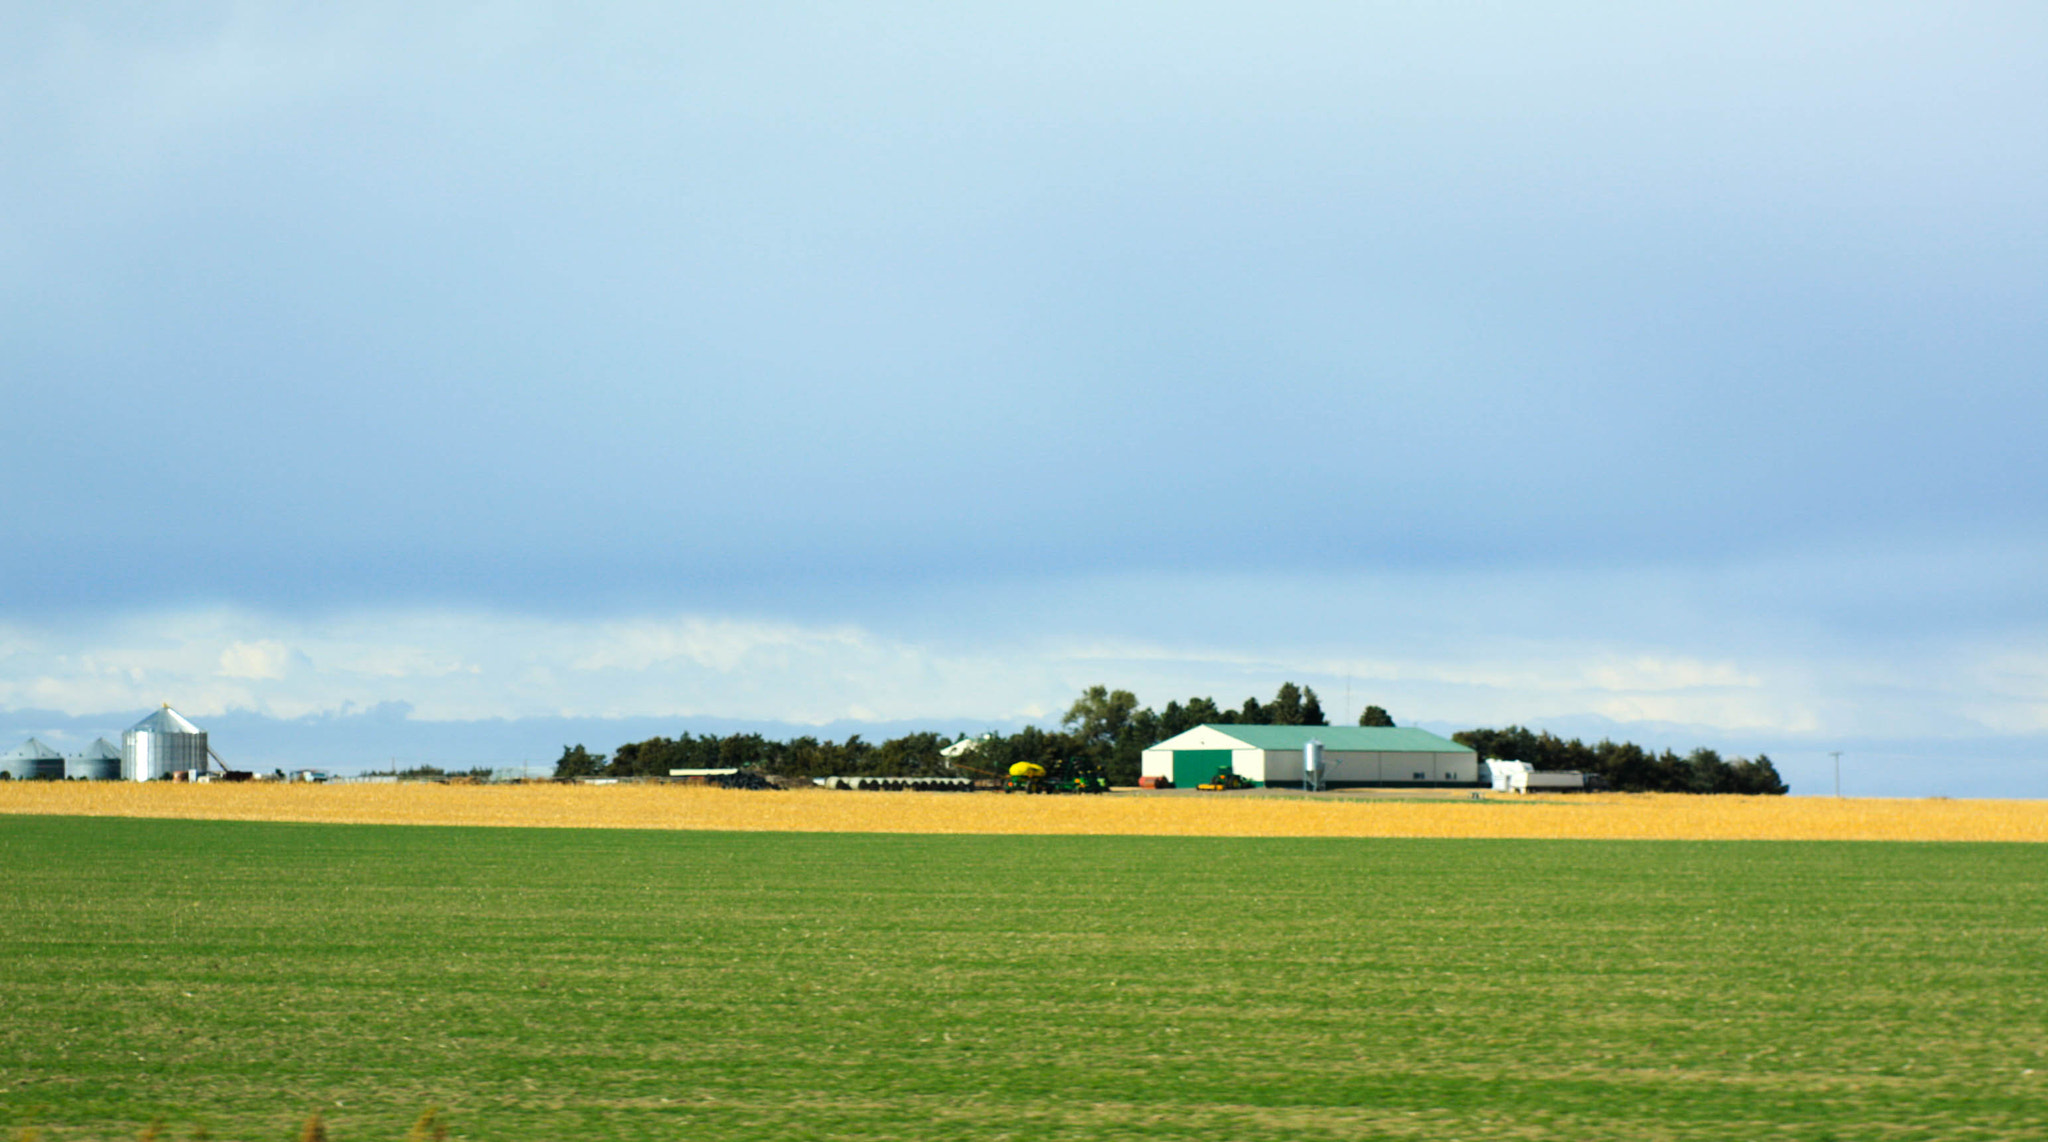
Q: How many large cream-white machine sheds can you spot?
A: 1